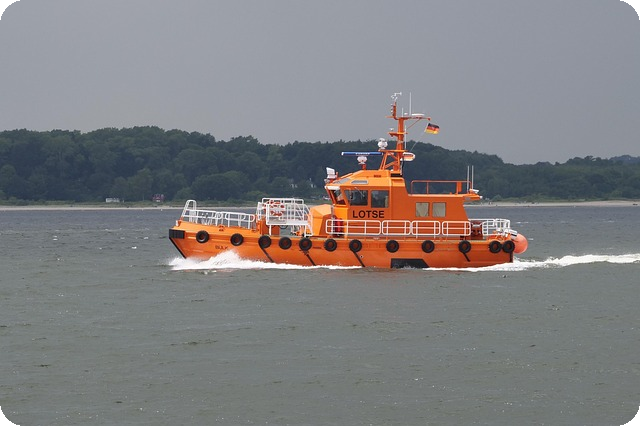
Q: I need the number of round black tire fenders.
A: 12